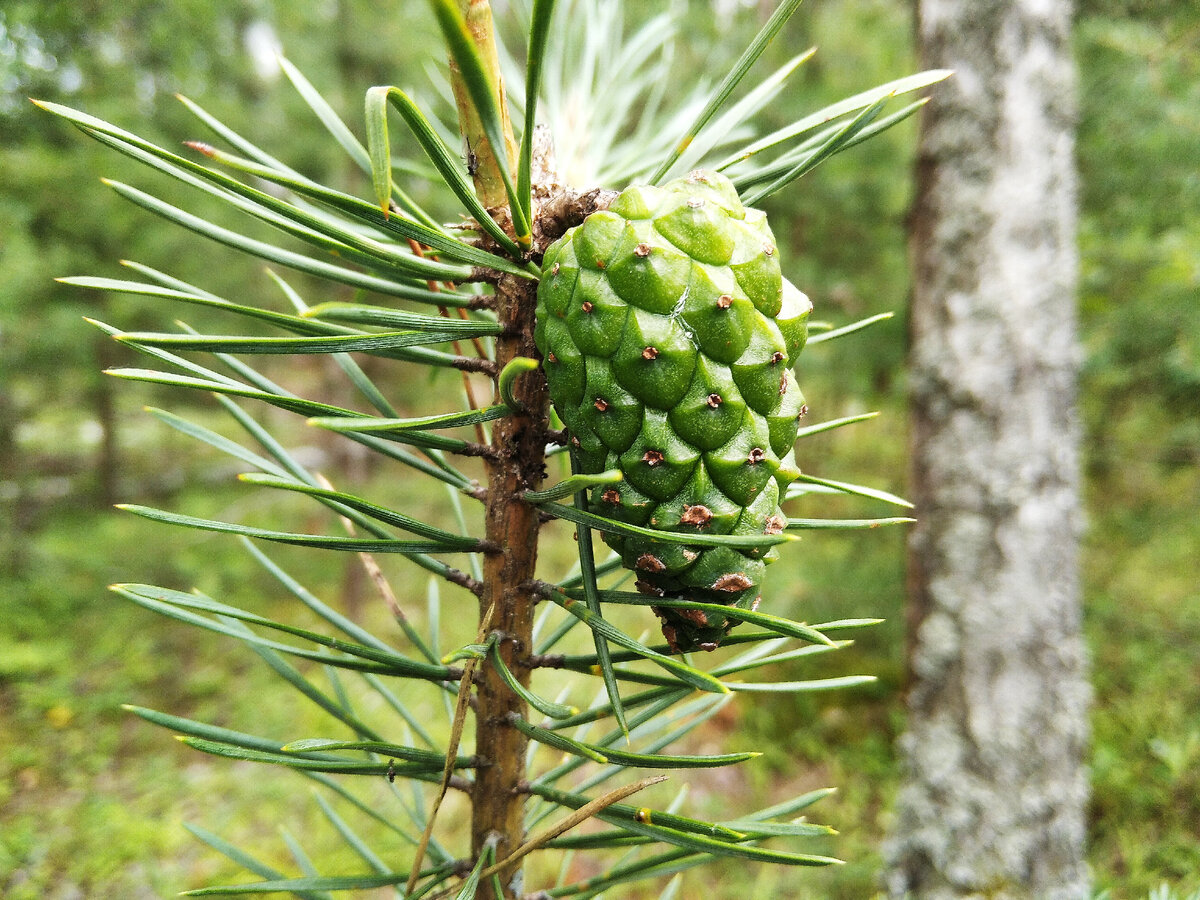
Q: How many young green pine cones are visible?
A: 1